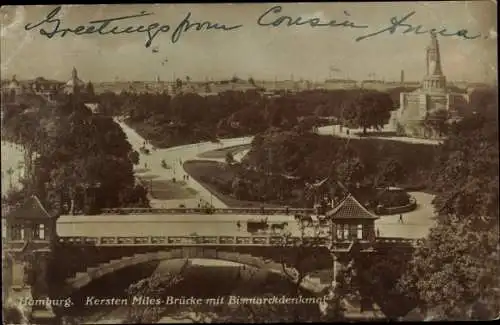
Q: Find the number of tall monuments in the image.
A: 1